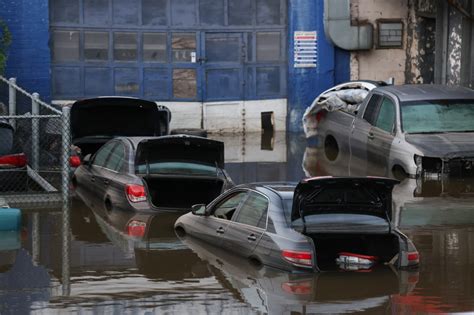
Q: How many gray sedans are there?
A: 2